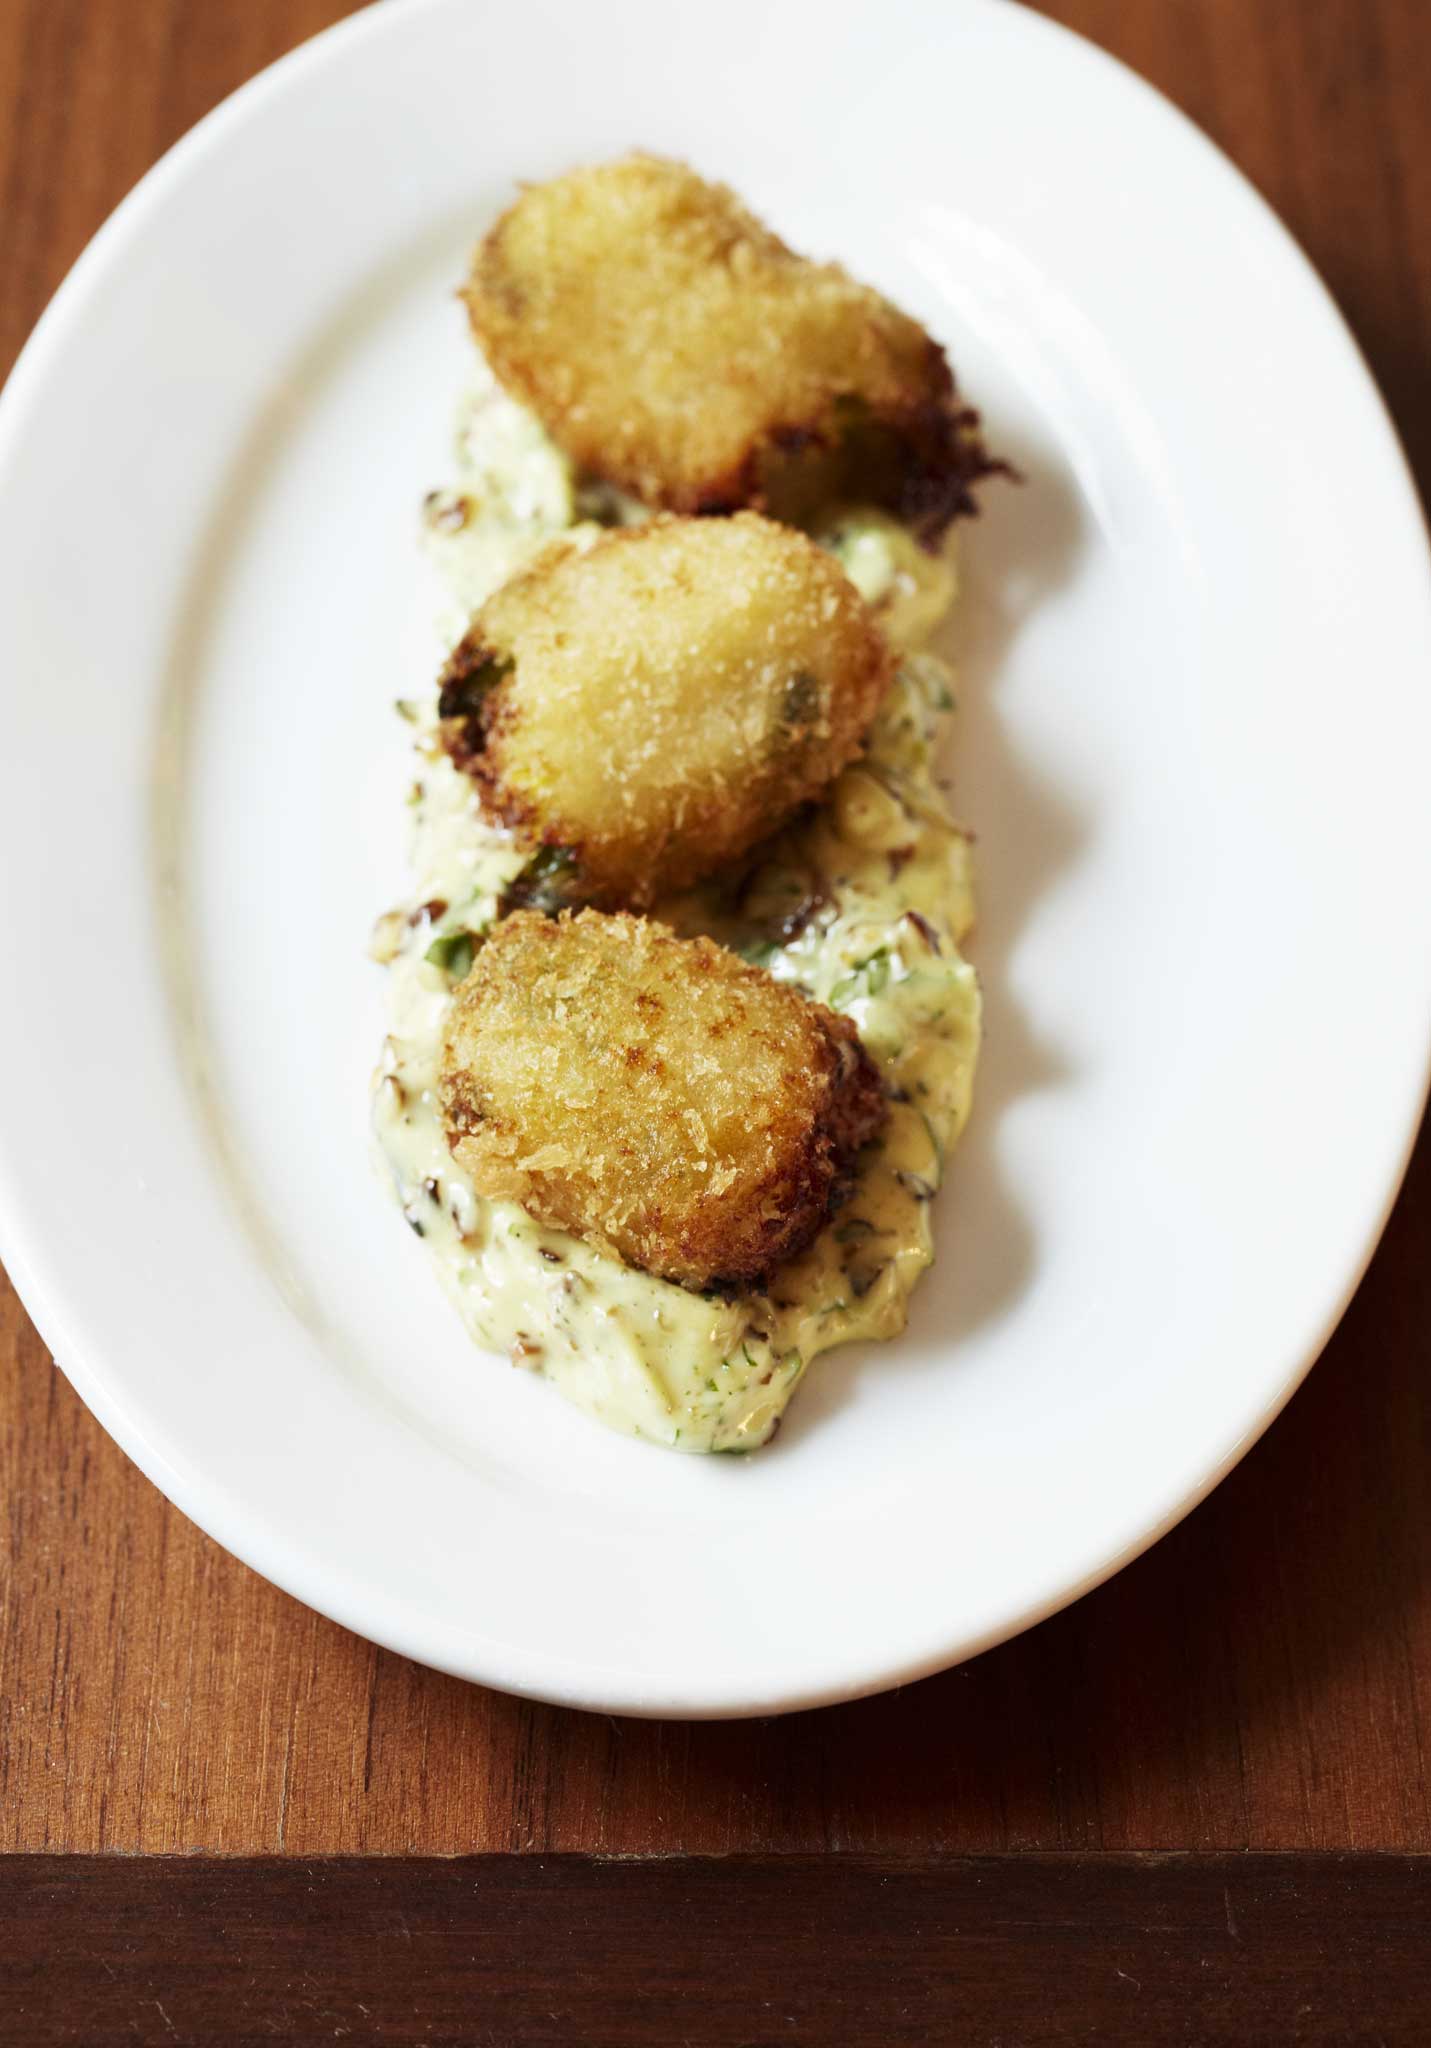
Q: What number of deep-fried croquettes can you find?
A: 3